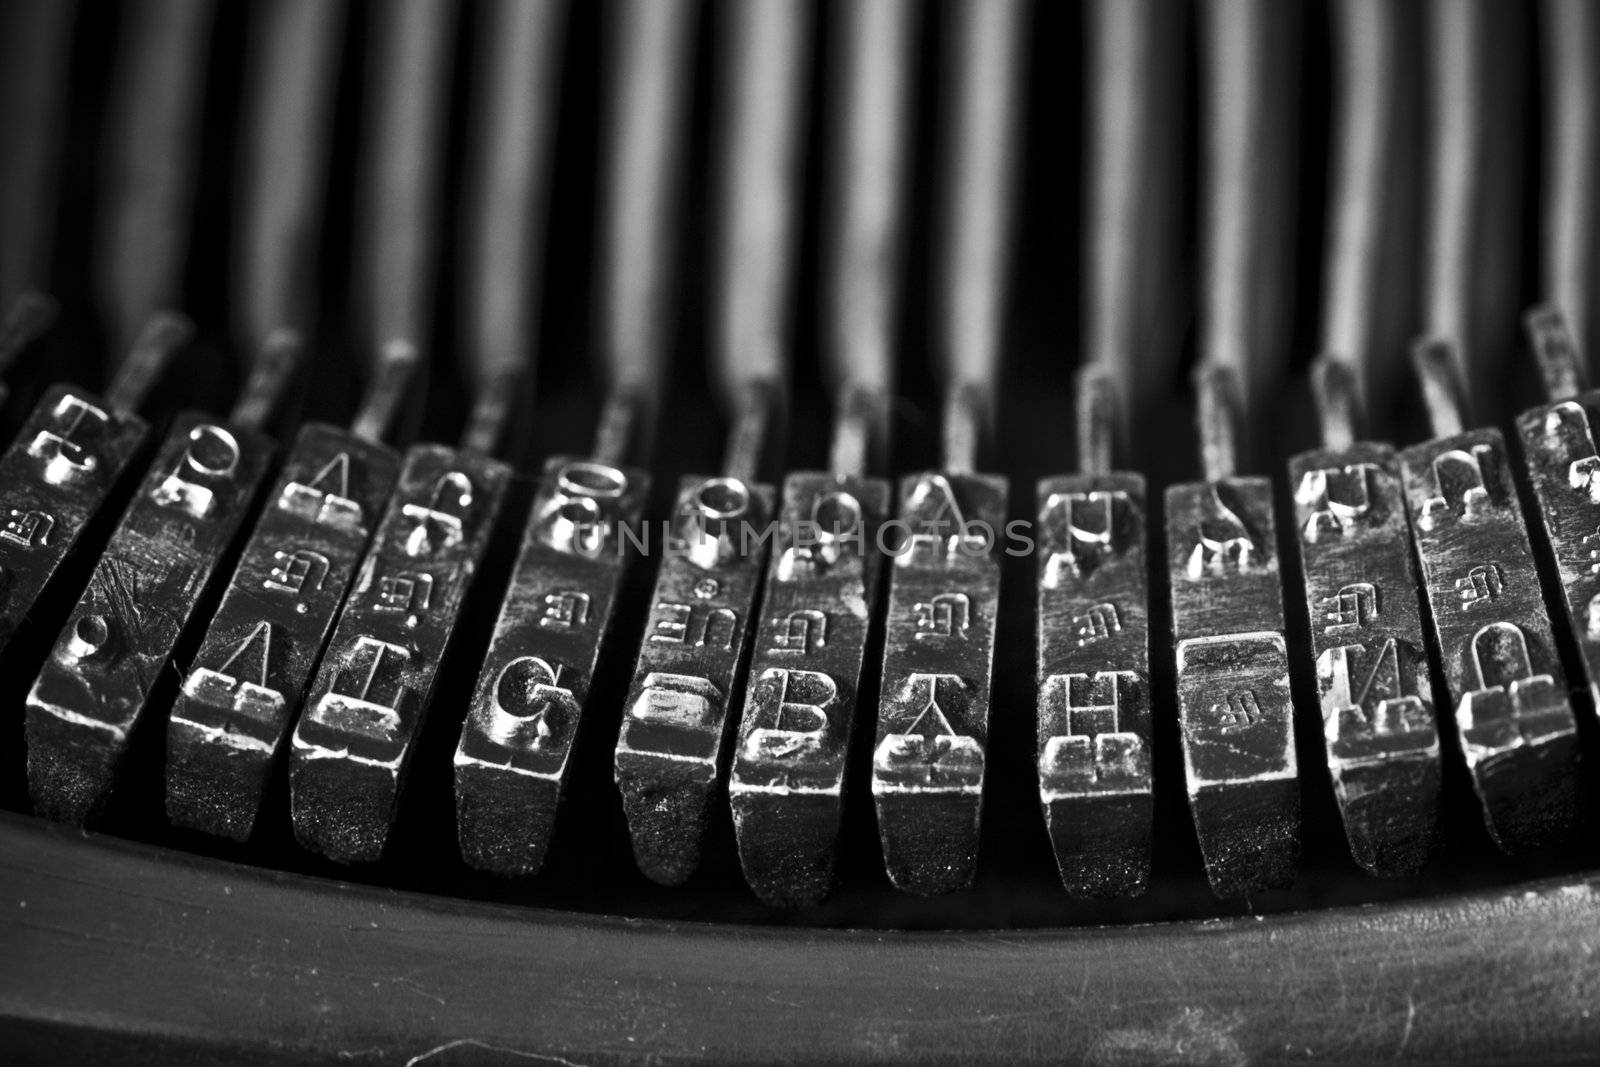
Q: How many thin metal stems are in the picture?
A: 14